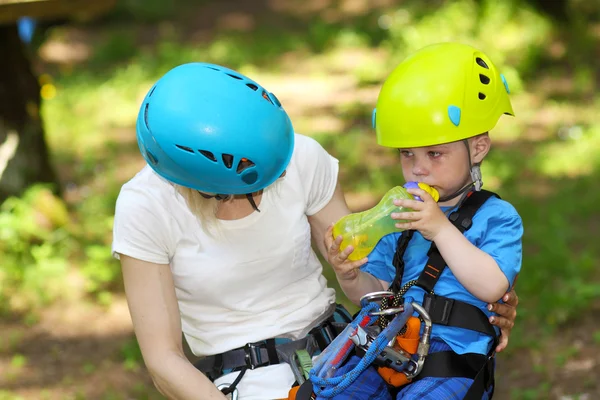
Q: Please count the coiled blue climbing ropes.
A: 1